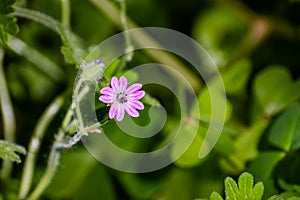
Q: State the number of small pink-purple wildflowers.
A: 1